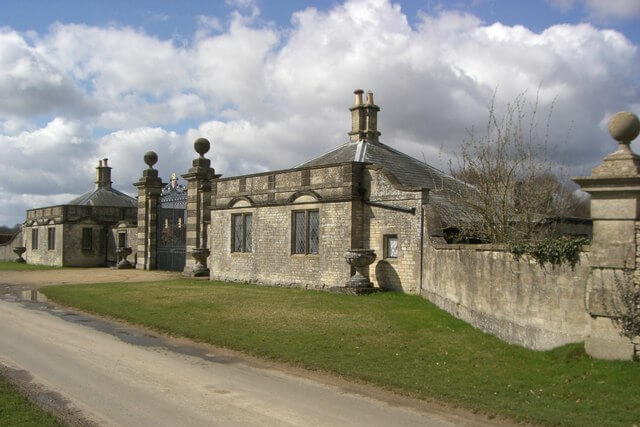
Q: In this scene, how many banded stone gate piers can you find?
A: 2